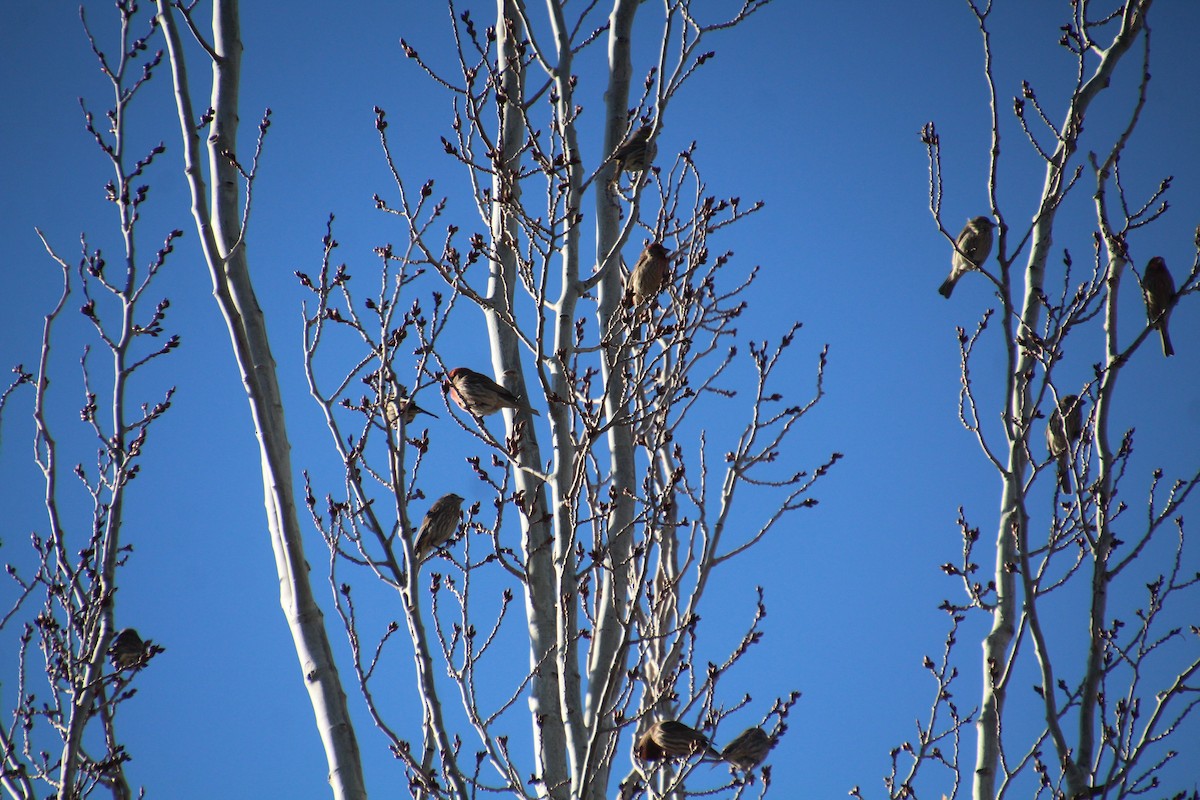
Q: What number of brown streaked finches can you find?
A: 11